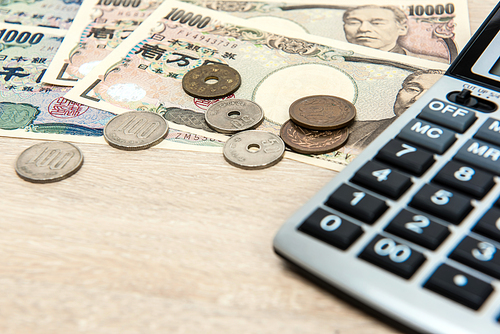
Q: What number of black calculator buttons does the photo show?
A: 11